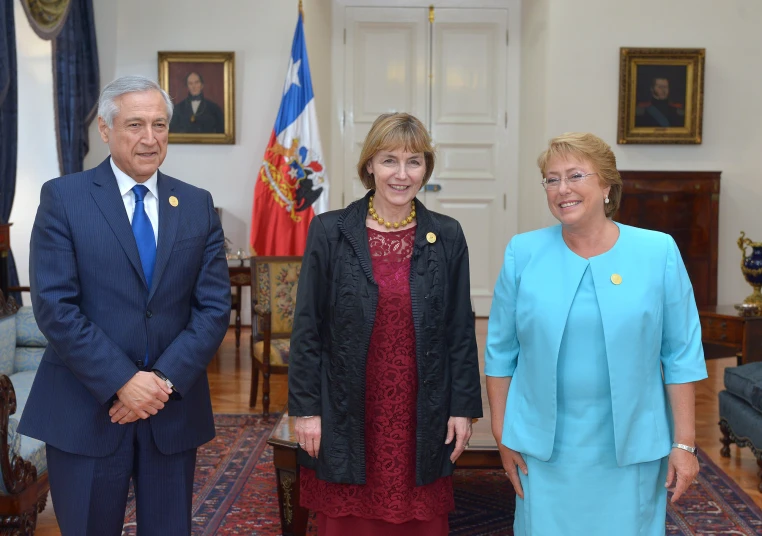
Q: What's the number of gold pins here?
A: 3